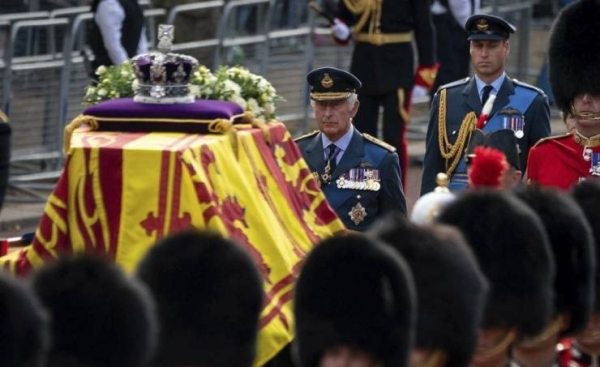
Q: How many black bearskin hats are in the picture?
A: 9